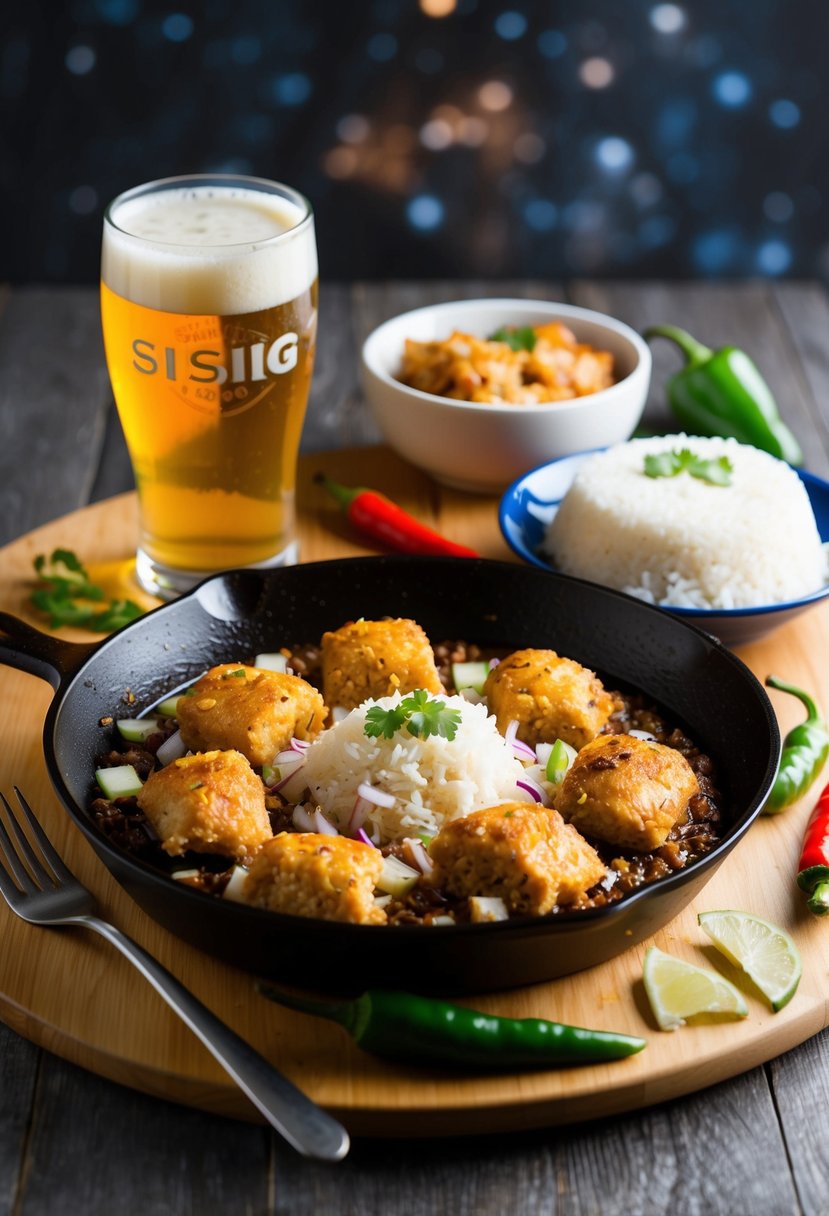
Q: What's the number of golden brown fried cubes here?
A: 7